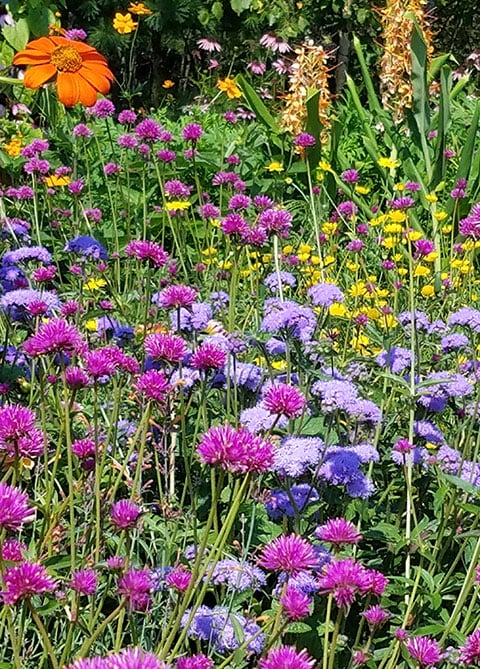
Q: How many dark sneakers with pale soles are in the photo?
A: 0